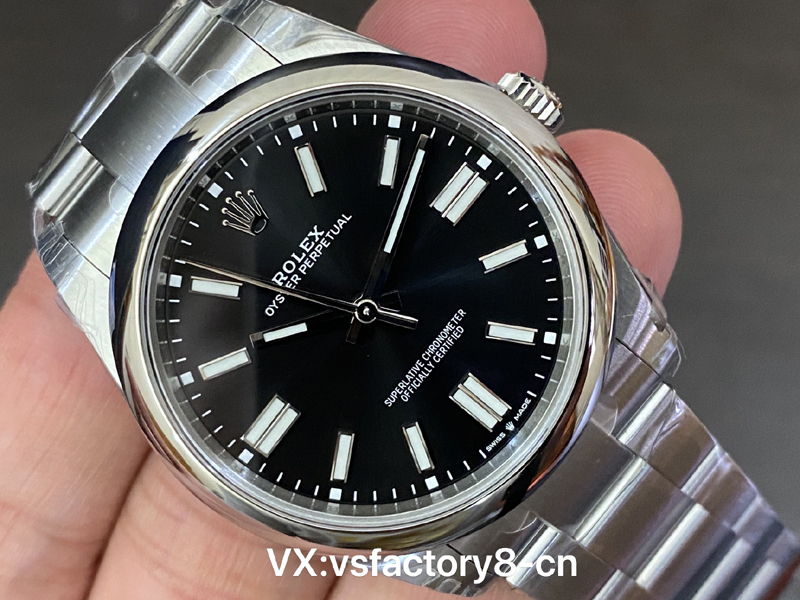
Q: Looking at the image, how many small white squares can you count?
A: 11